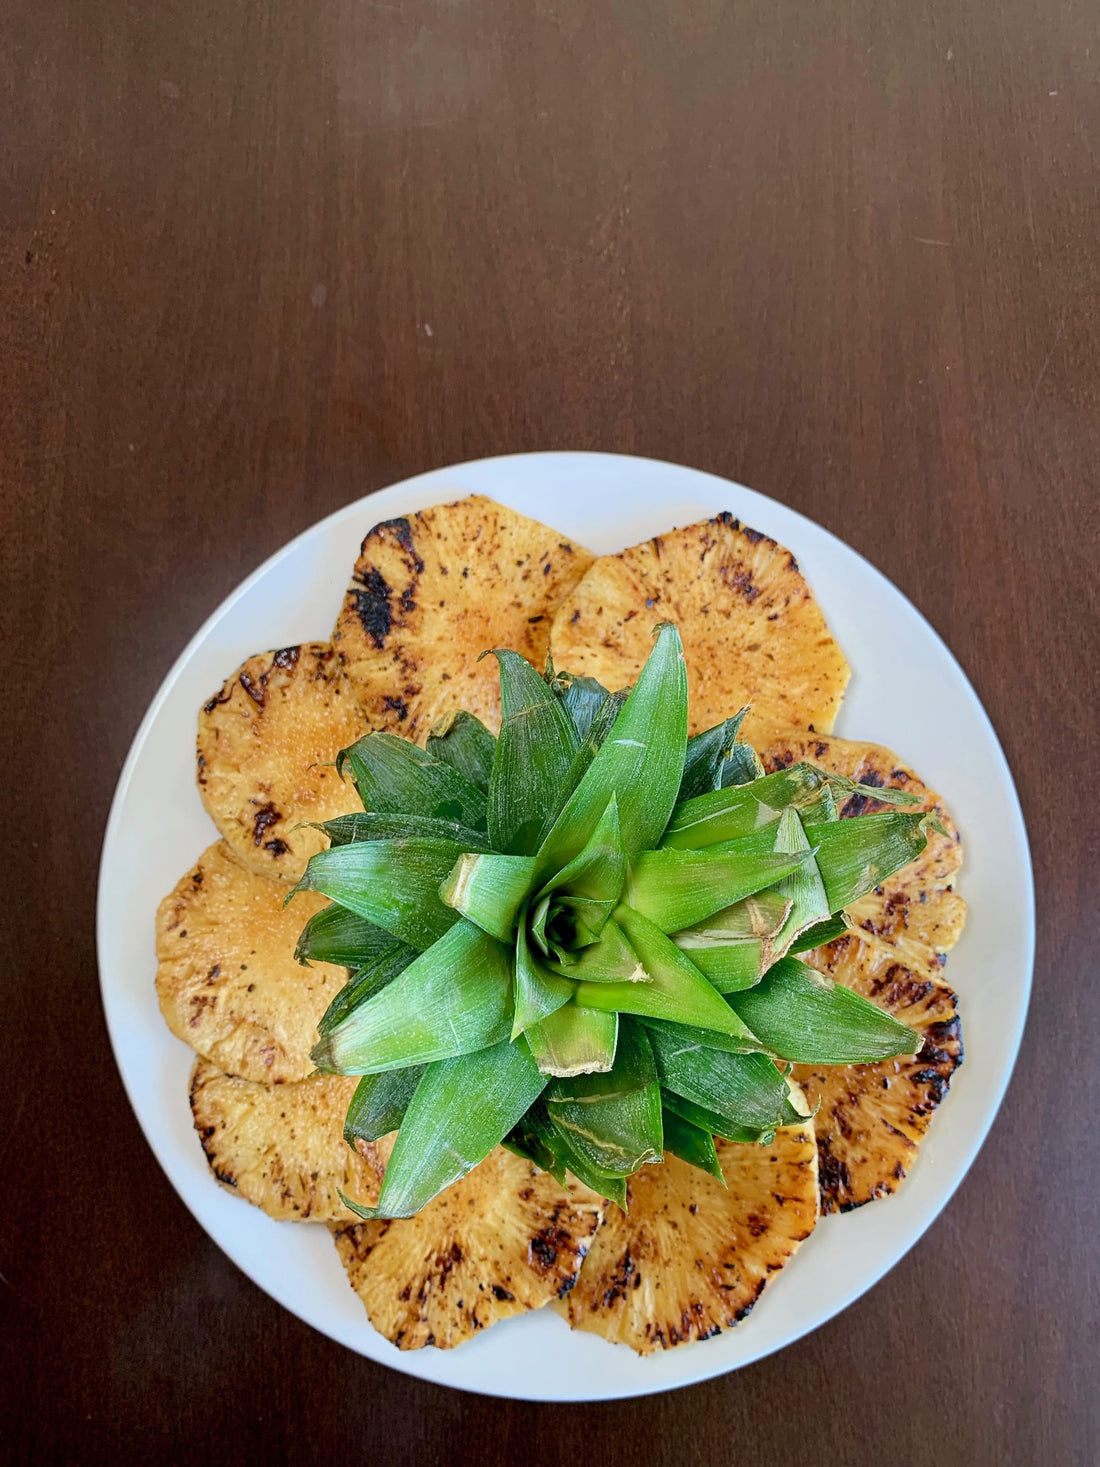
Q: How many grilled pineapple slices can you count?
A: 9